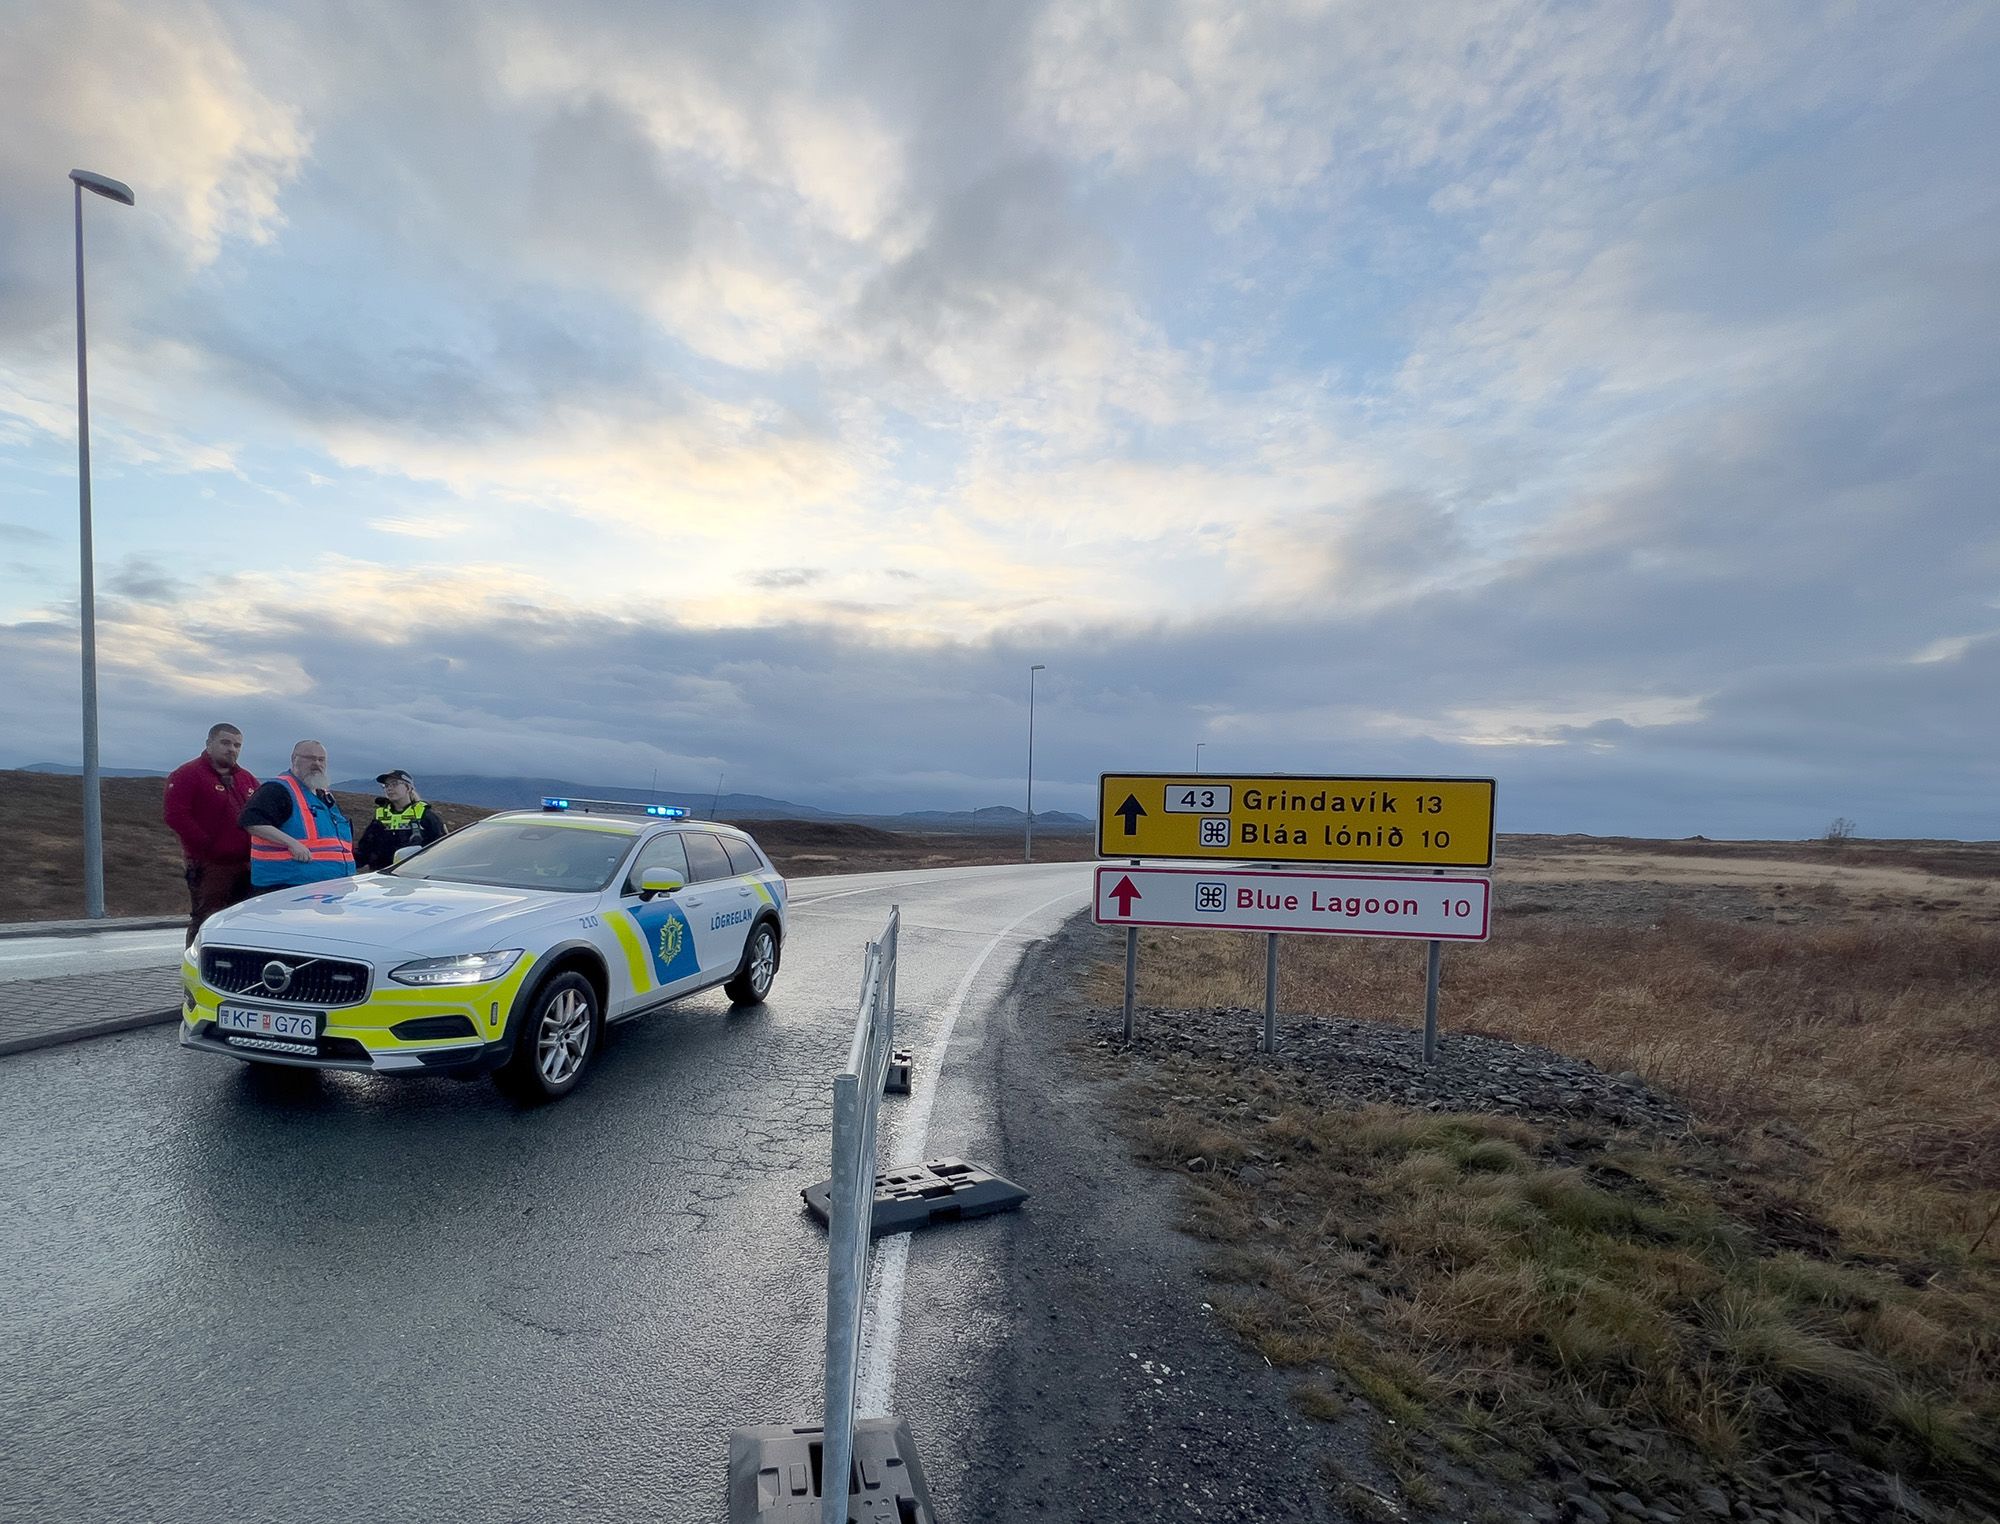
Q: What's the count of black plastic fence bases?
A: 3